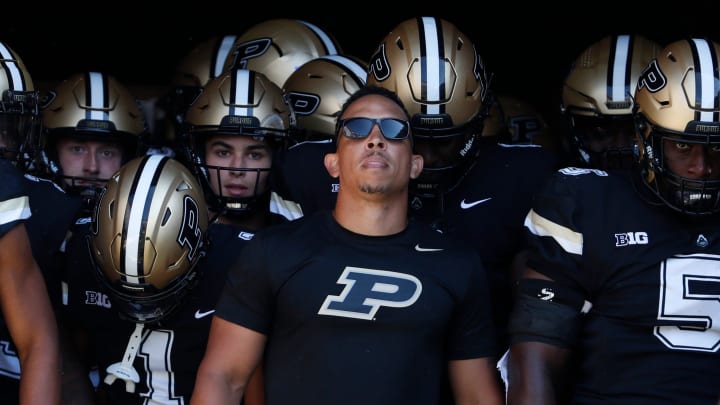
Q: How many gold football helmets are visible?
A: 11